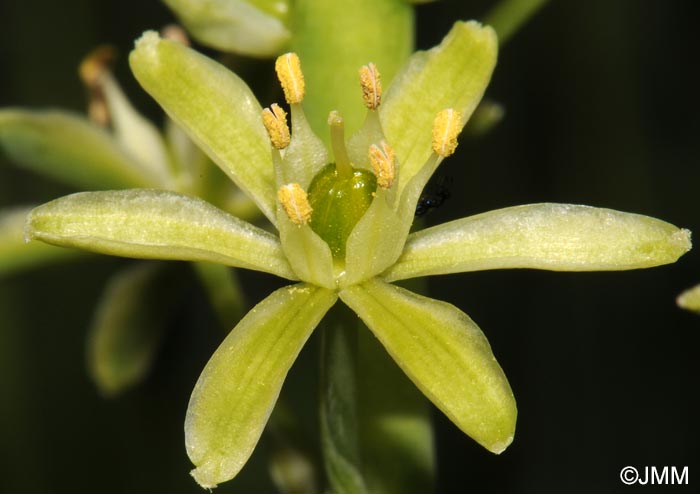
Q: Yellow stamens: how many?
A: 6